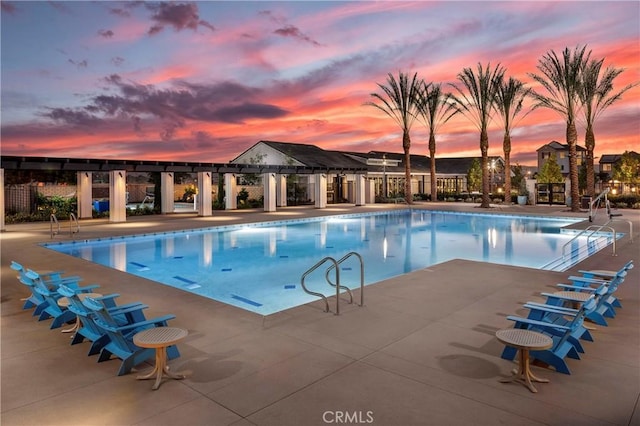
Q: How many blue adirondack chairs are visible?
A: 8